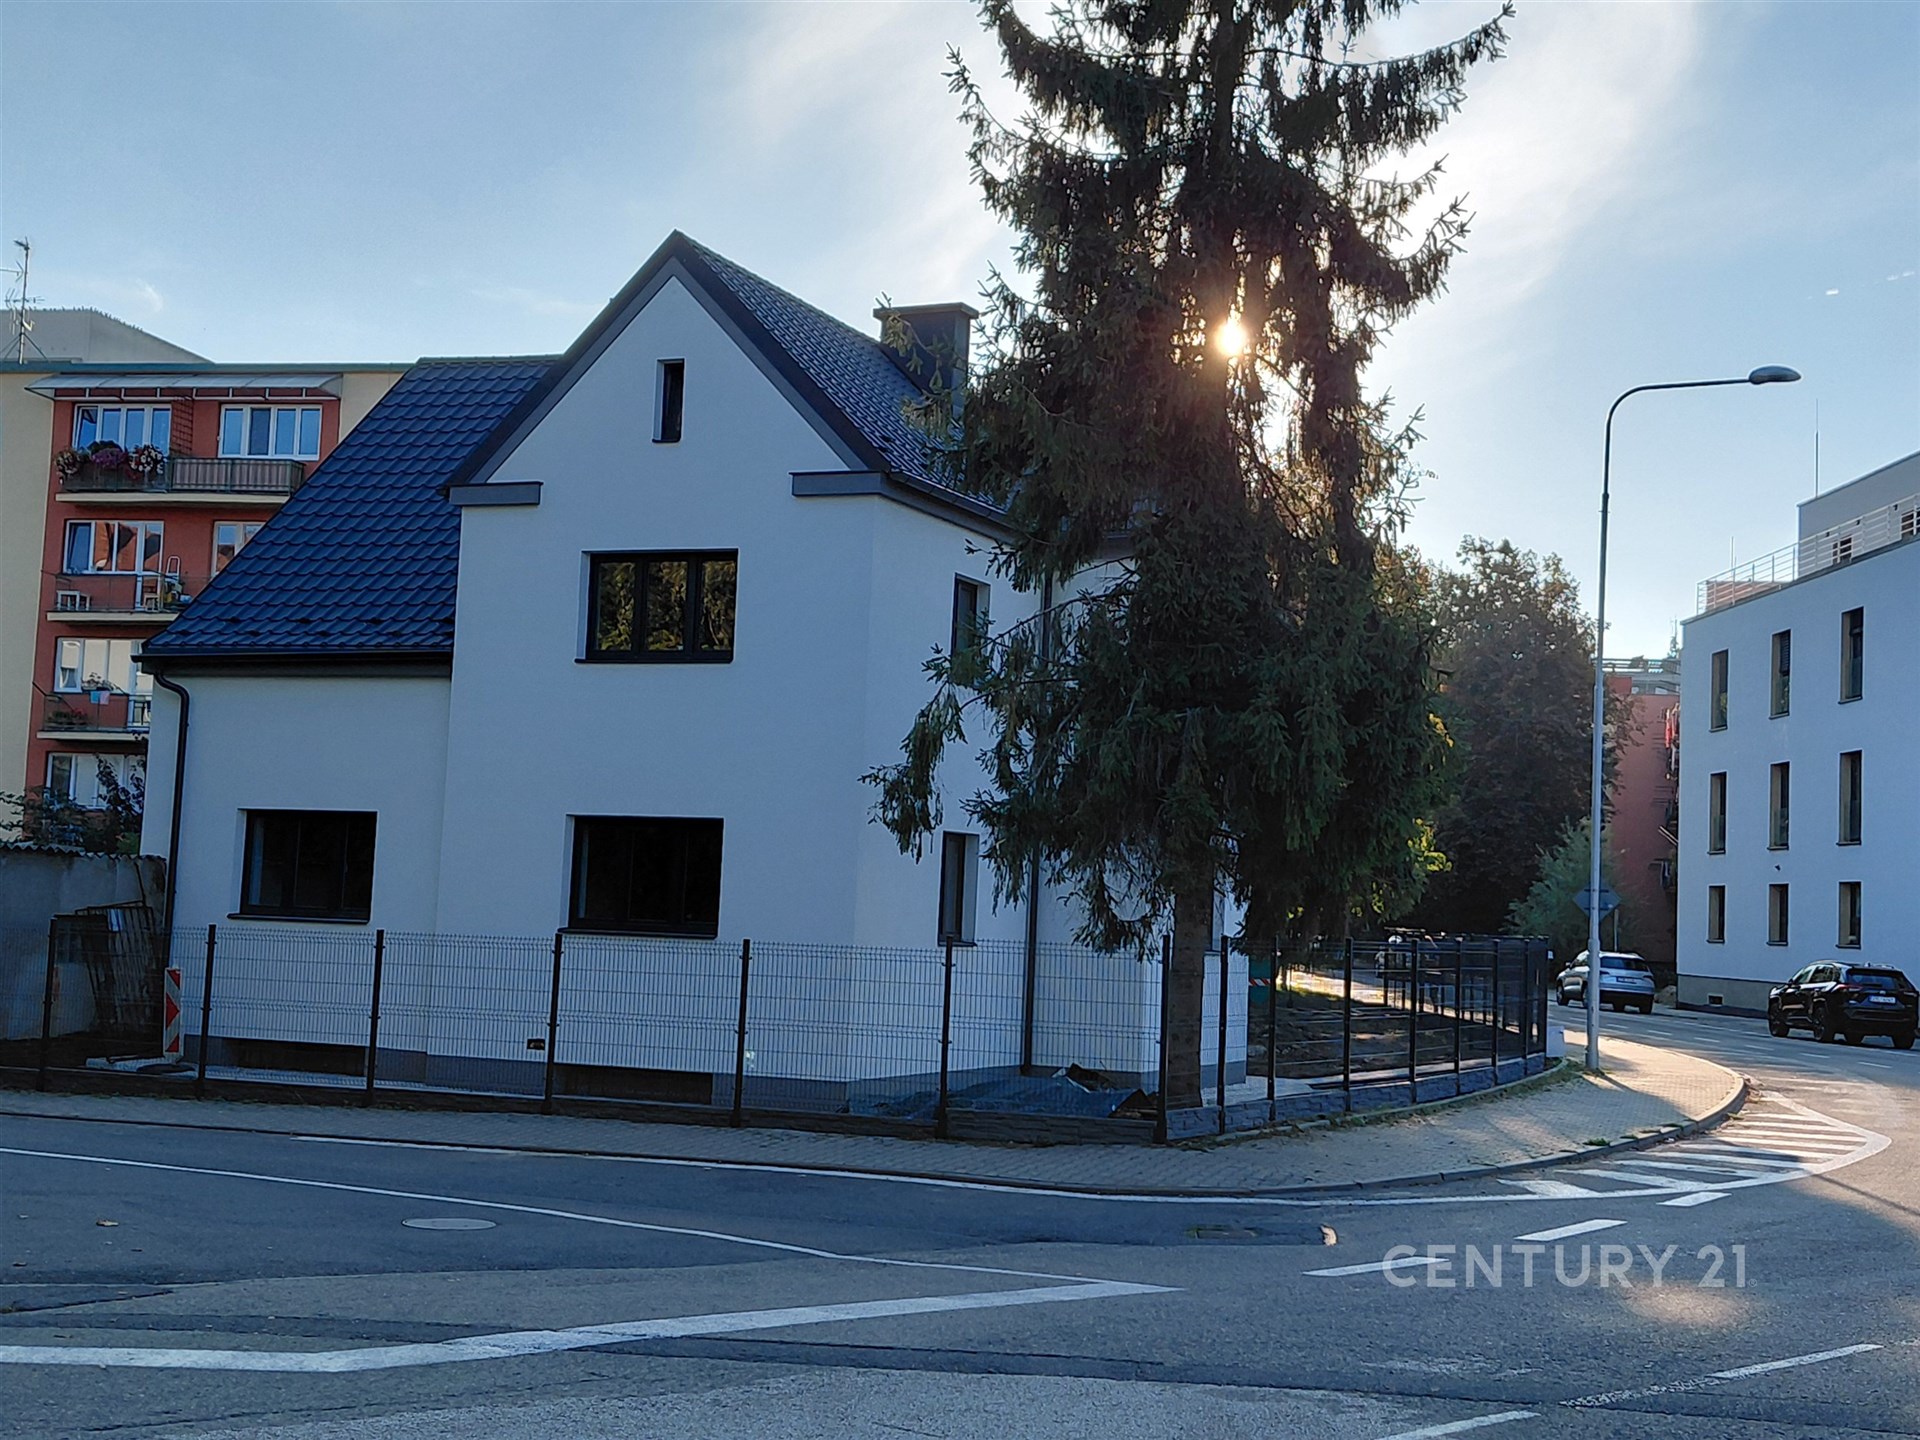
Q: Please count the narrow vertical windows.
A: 12